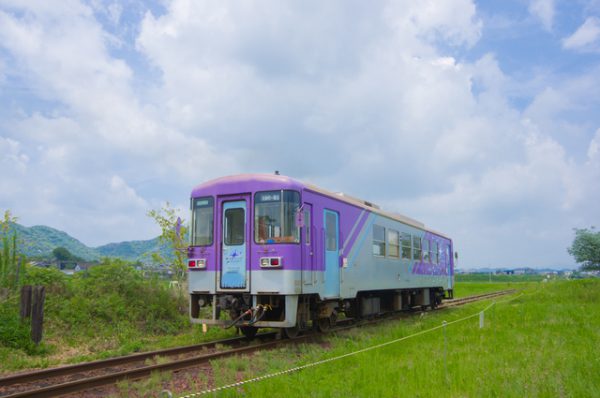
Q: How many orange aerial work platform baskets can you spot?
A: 0